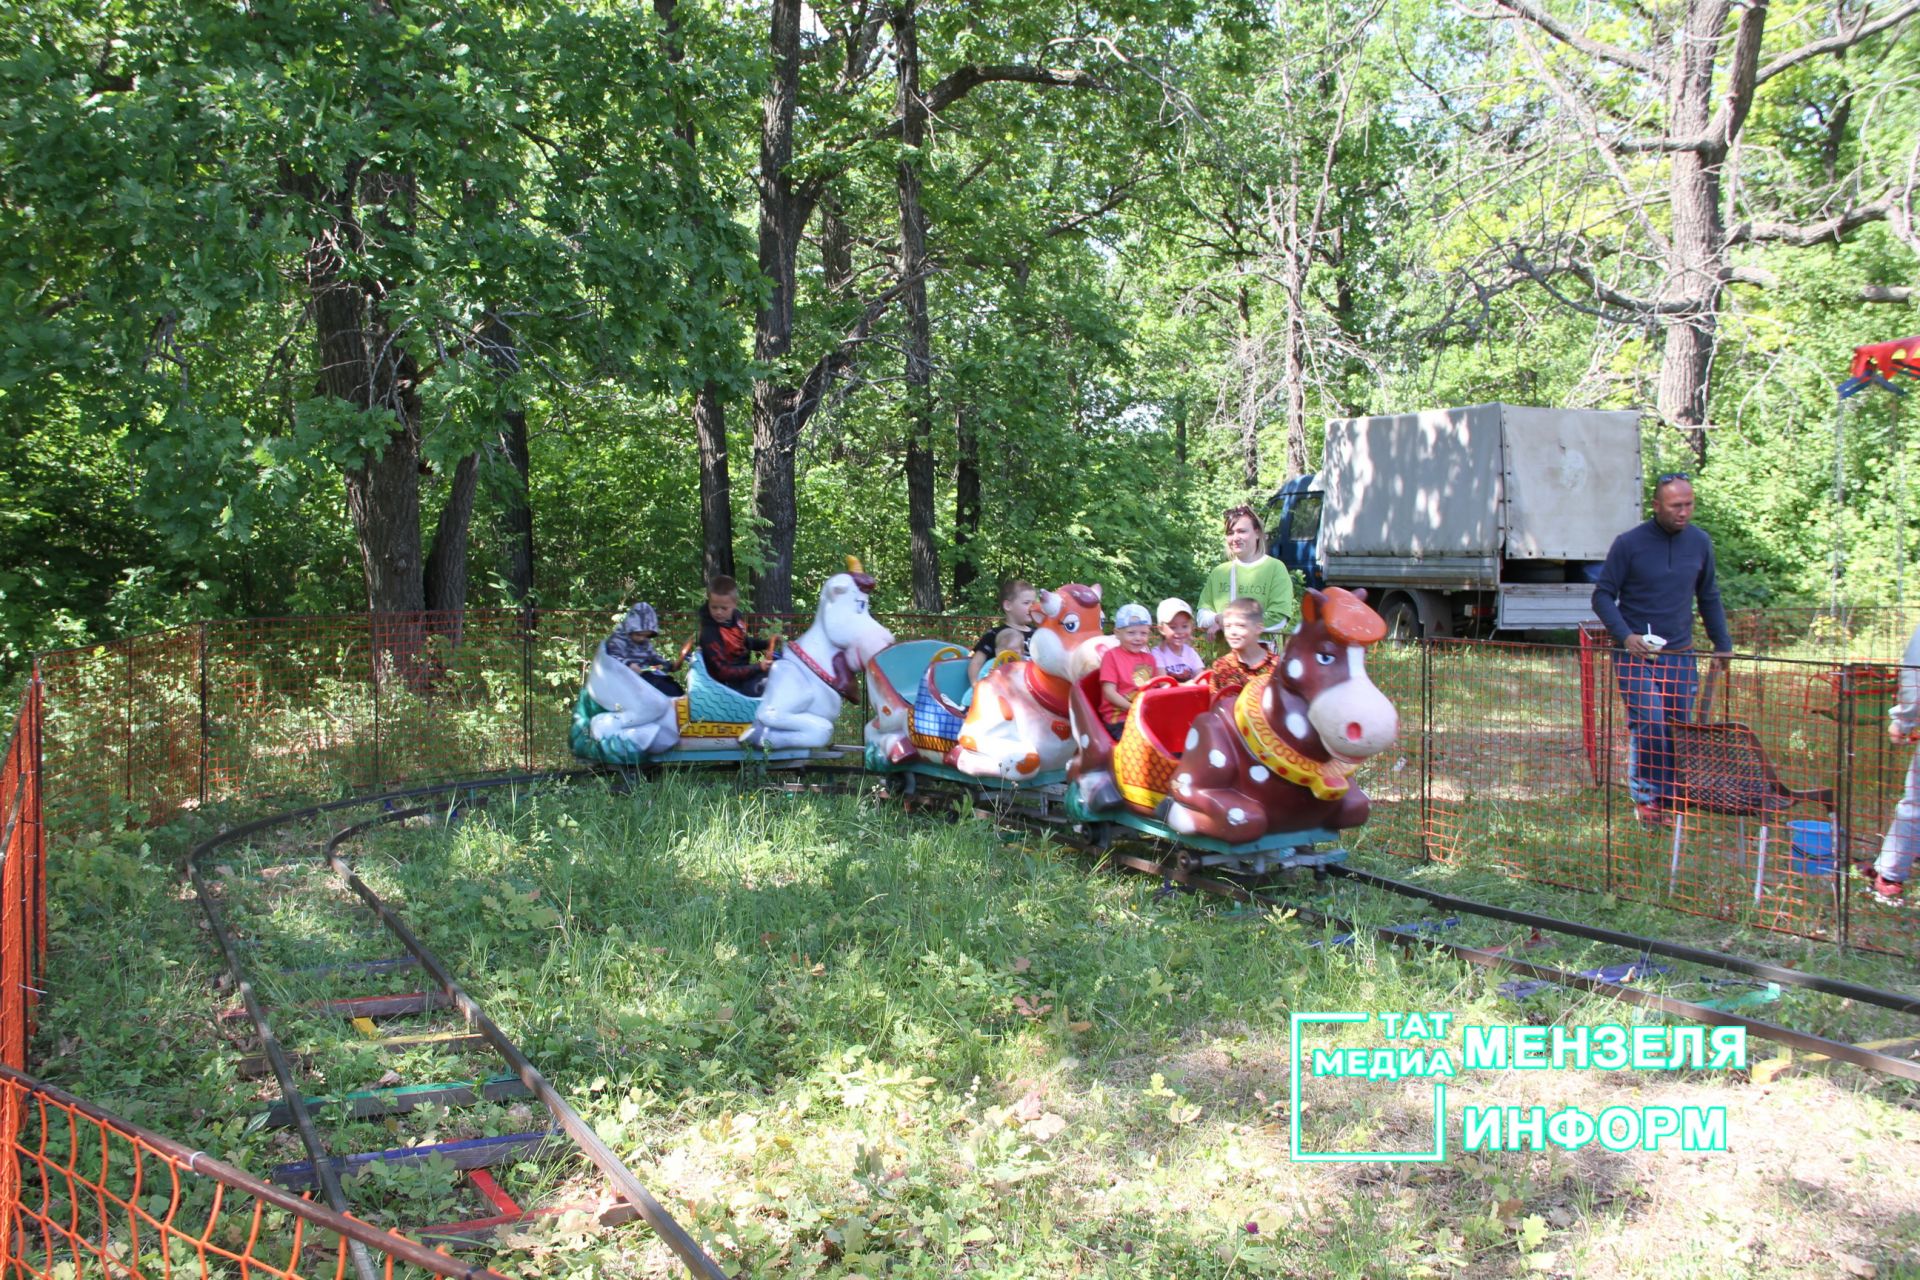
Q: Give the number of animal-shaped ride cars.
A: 3